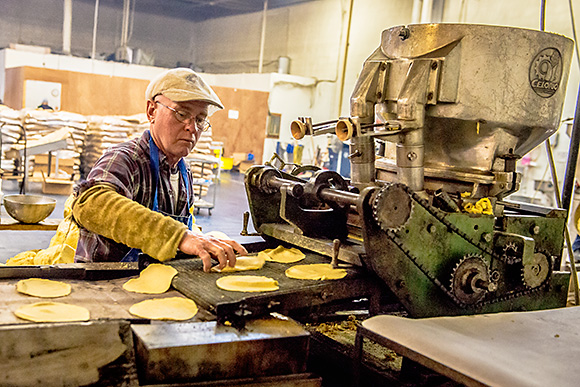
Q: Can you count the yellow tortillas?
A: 8